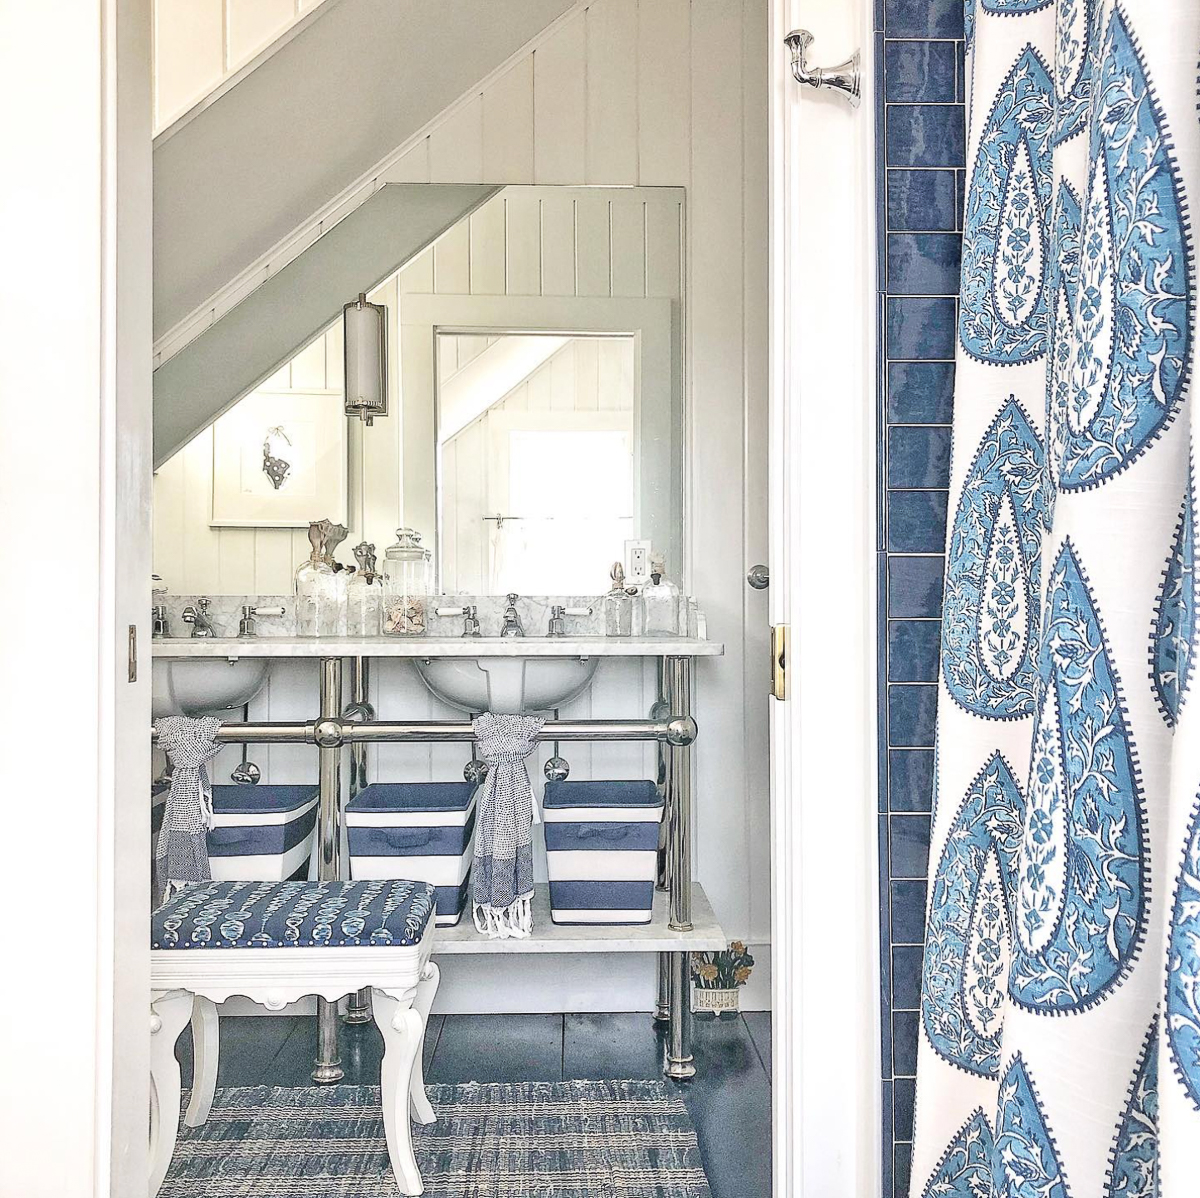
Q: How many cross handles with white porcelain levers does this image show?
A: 3